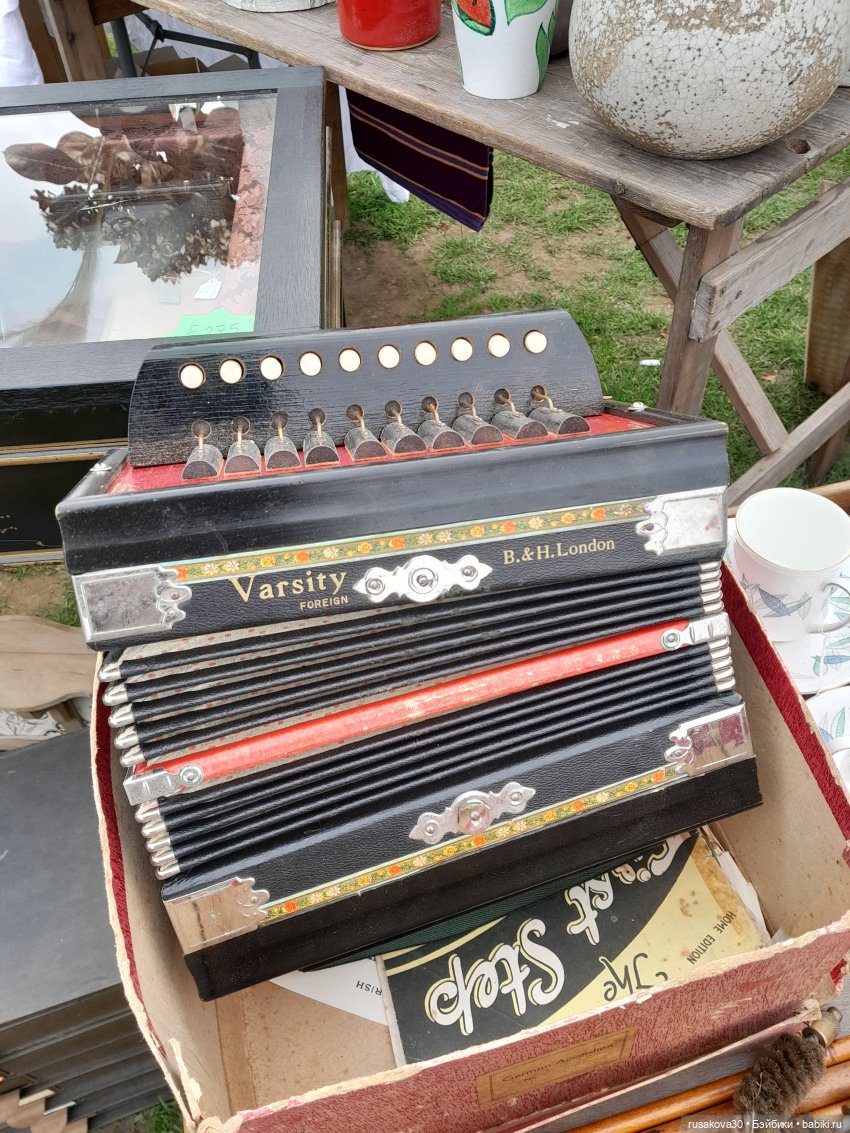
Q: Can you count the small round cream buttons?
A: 10